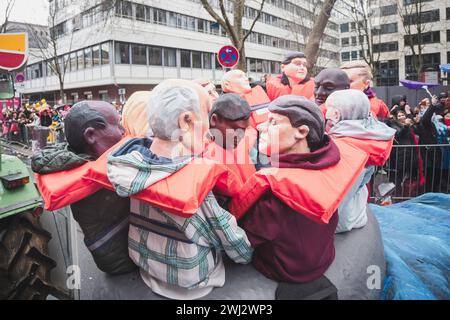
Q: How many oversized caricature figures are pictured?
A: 11